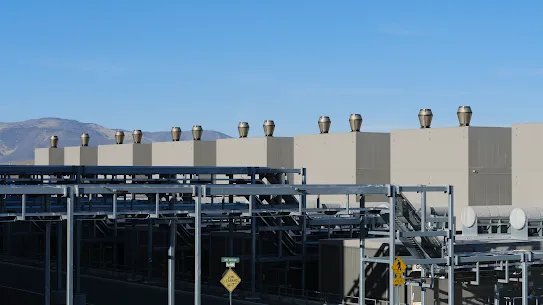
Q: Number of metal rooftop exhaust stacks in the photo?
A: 12